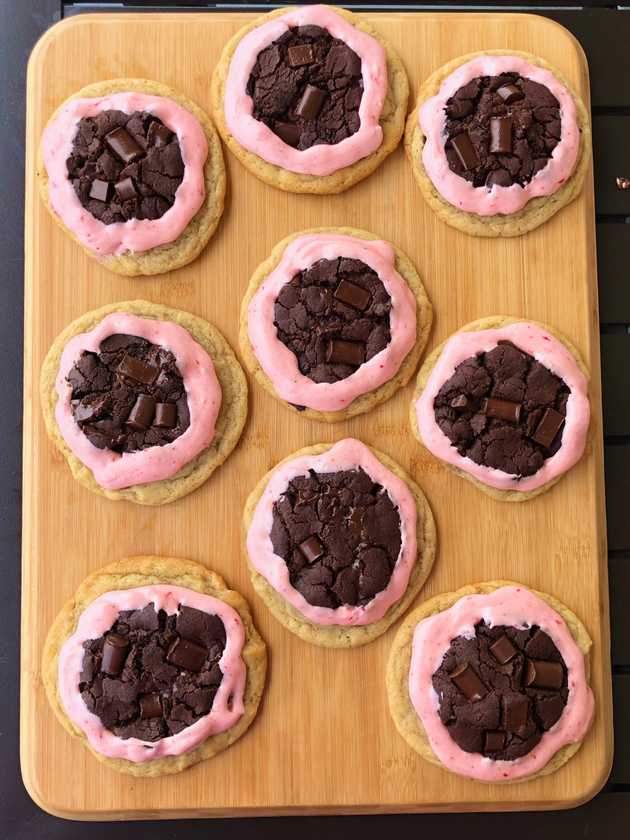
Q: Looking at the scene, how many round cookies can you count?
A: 9